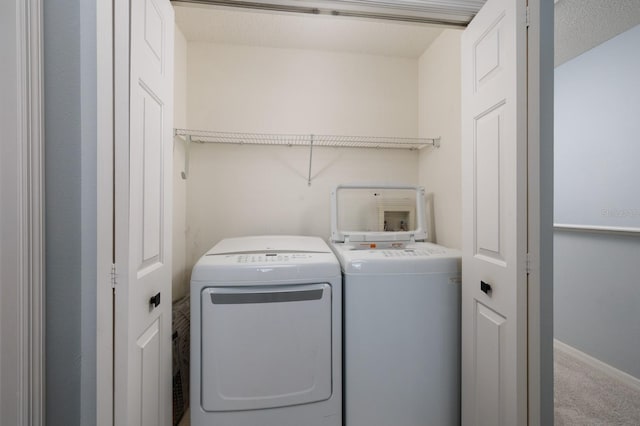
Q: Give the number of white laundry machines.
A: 2